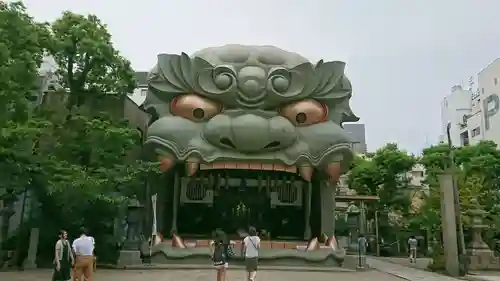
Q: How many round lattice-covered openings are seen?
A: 2